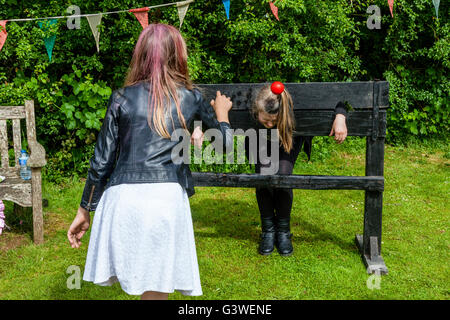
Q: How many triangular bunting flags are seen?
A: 9